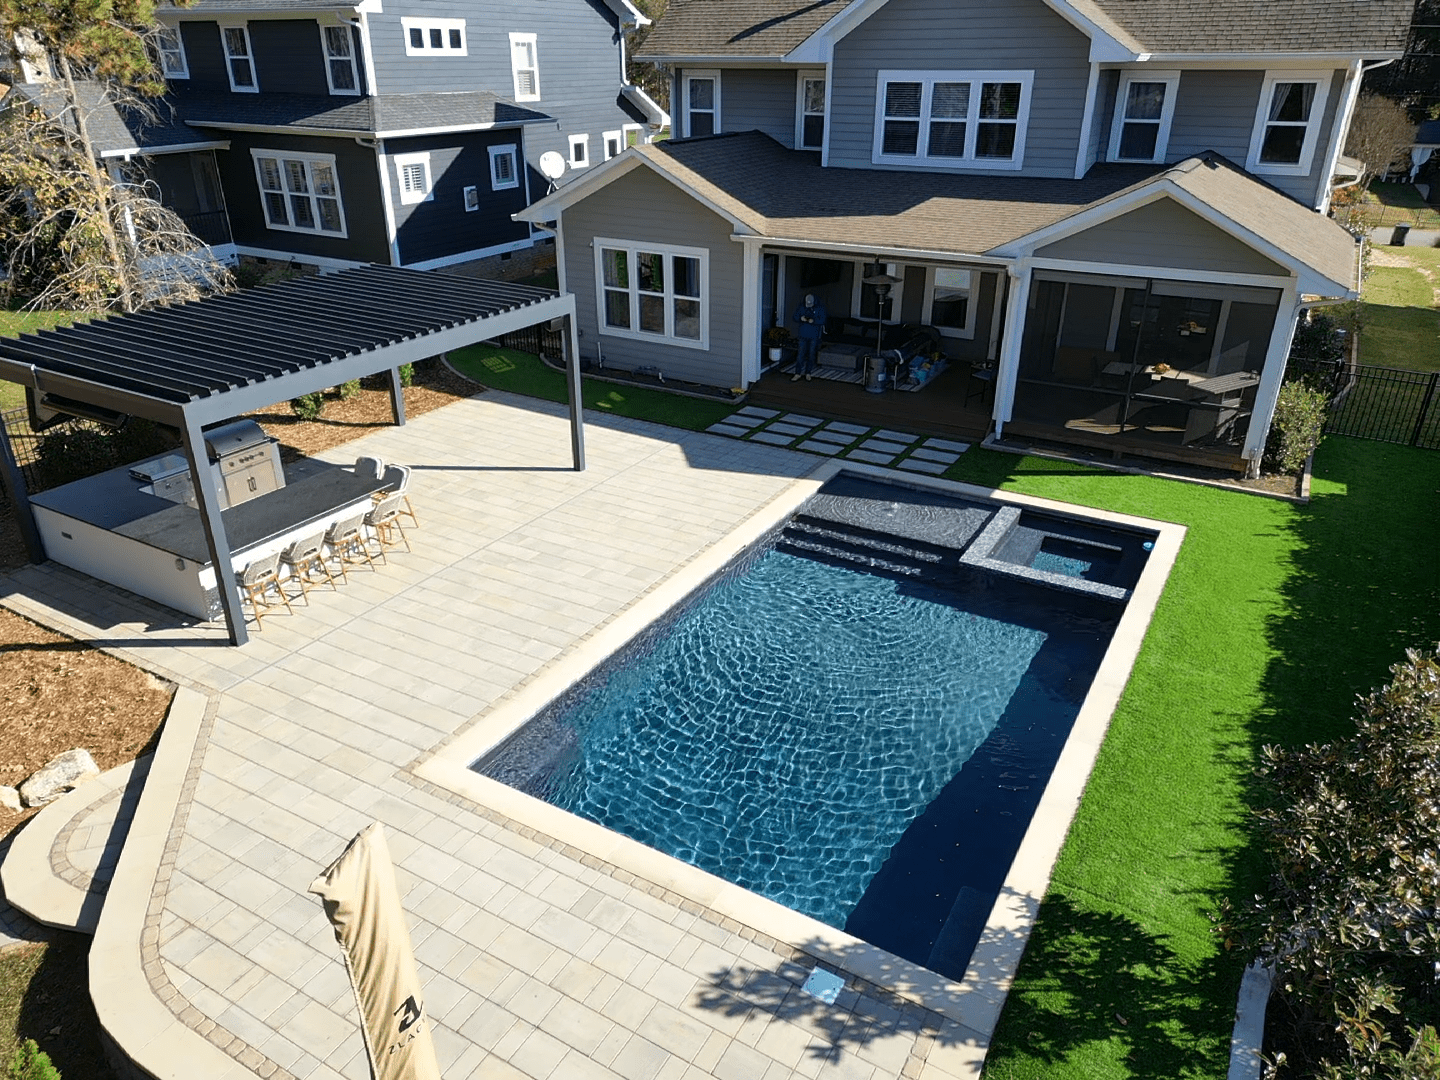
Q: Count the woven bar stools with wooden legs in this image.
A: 6